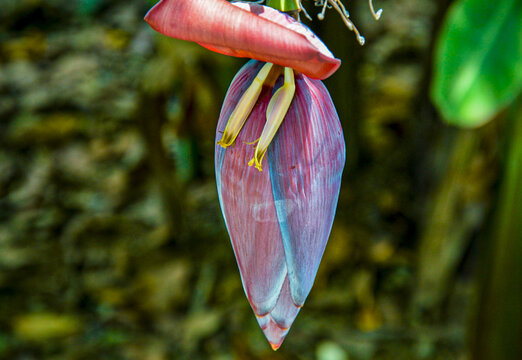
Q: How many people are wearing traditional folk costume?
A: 0